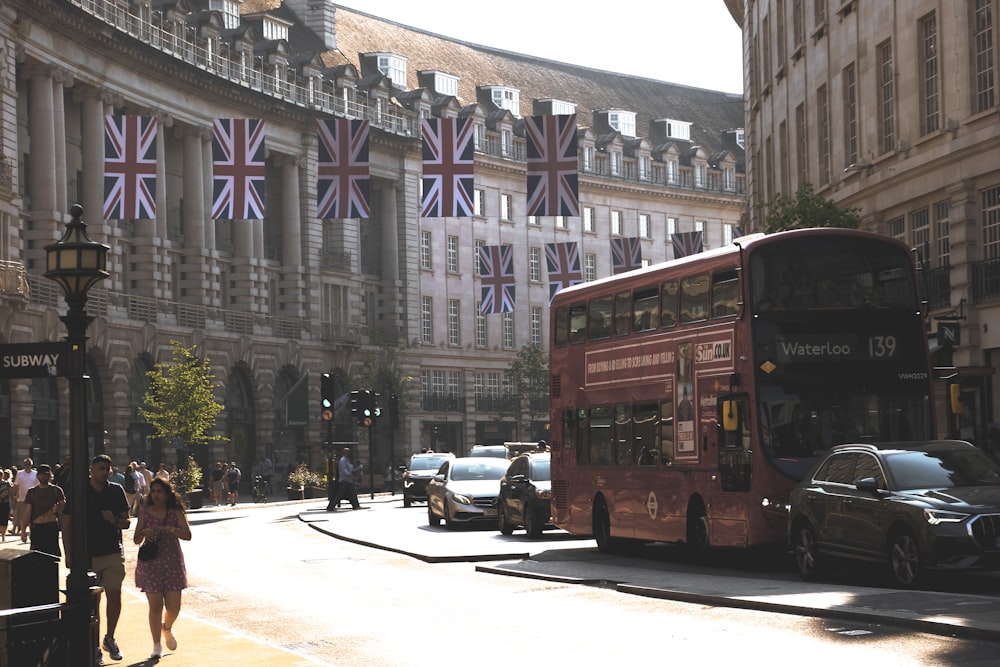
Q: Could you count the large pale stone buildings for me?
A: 2